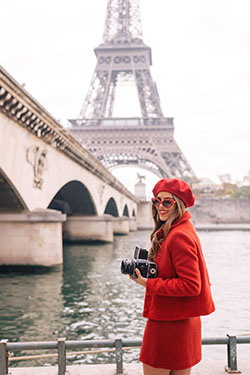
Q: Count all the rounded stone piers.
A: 4